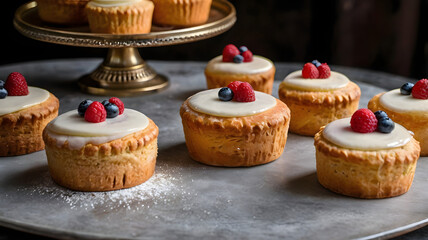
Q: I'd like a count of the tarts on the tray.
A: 7